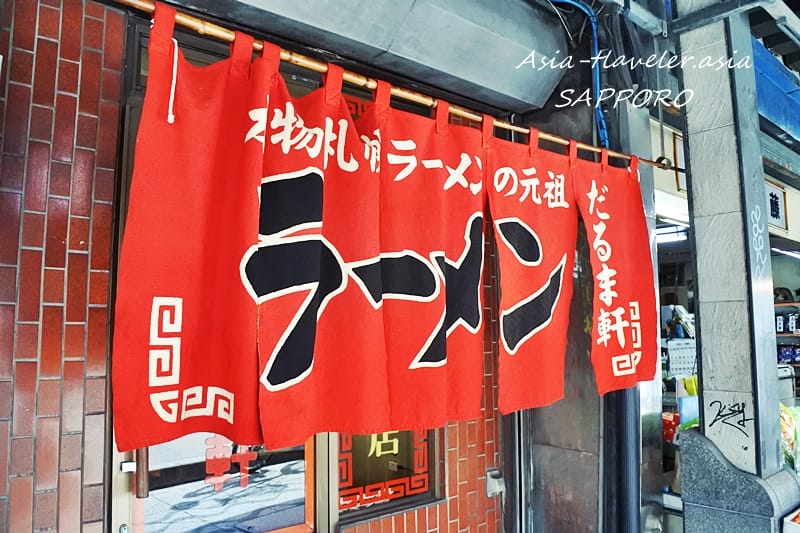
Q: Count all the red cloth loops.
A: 11